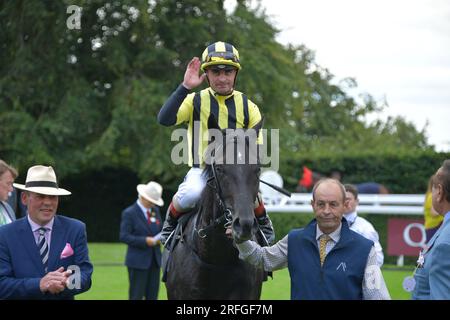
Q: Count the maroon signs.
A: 1